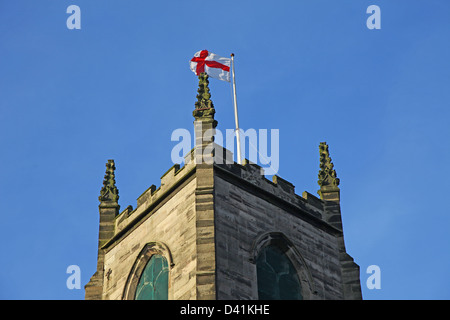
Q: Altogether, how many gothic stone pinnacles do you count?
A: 3